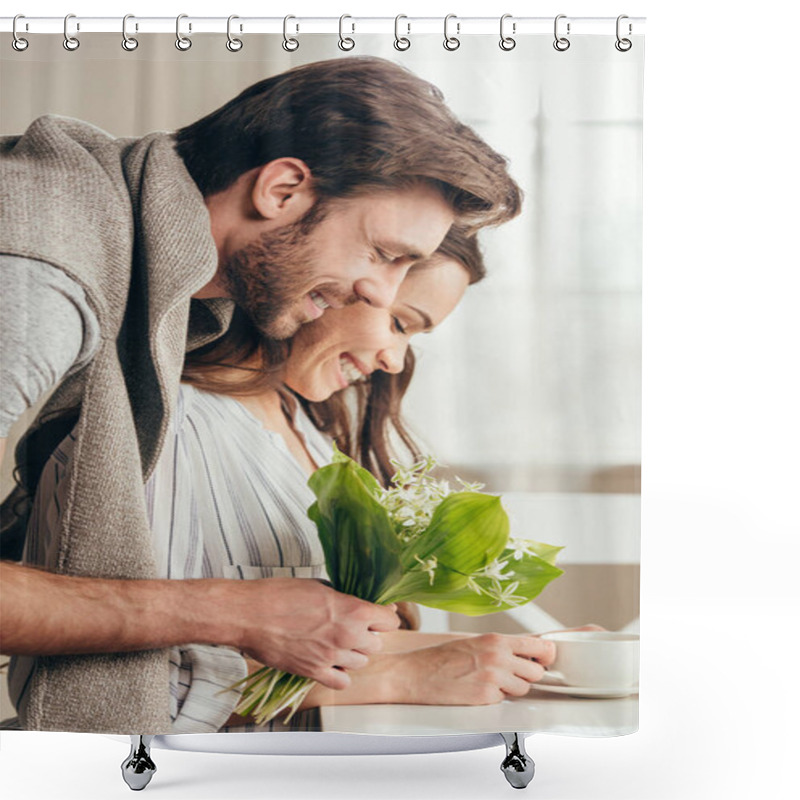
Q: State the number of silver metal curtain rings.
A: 12